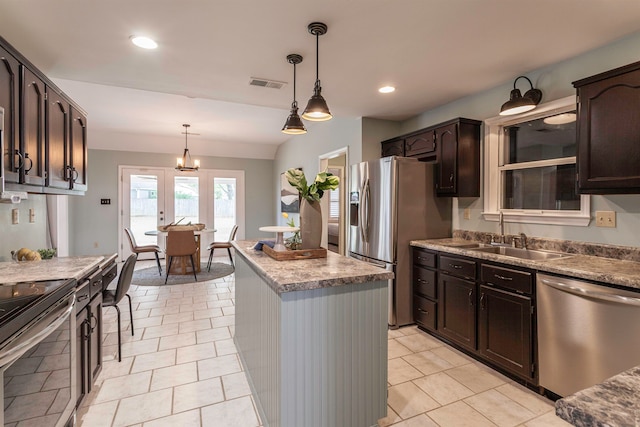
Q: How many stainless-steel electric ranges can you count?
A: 1